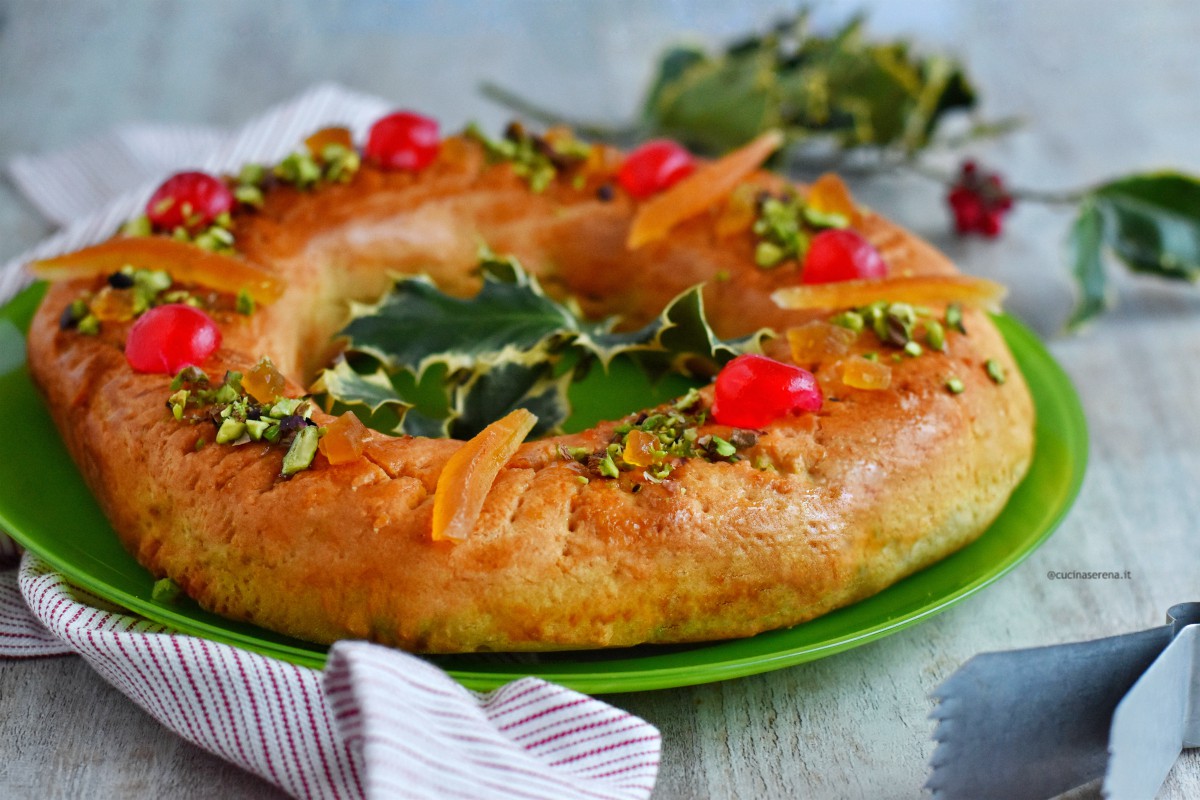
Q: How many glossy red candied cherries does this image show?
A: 6